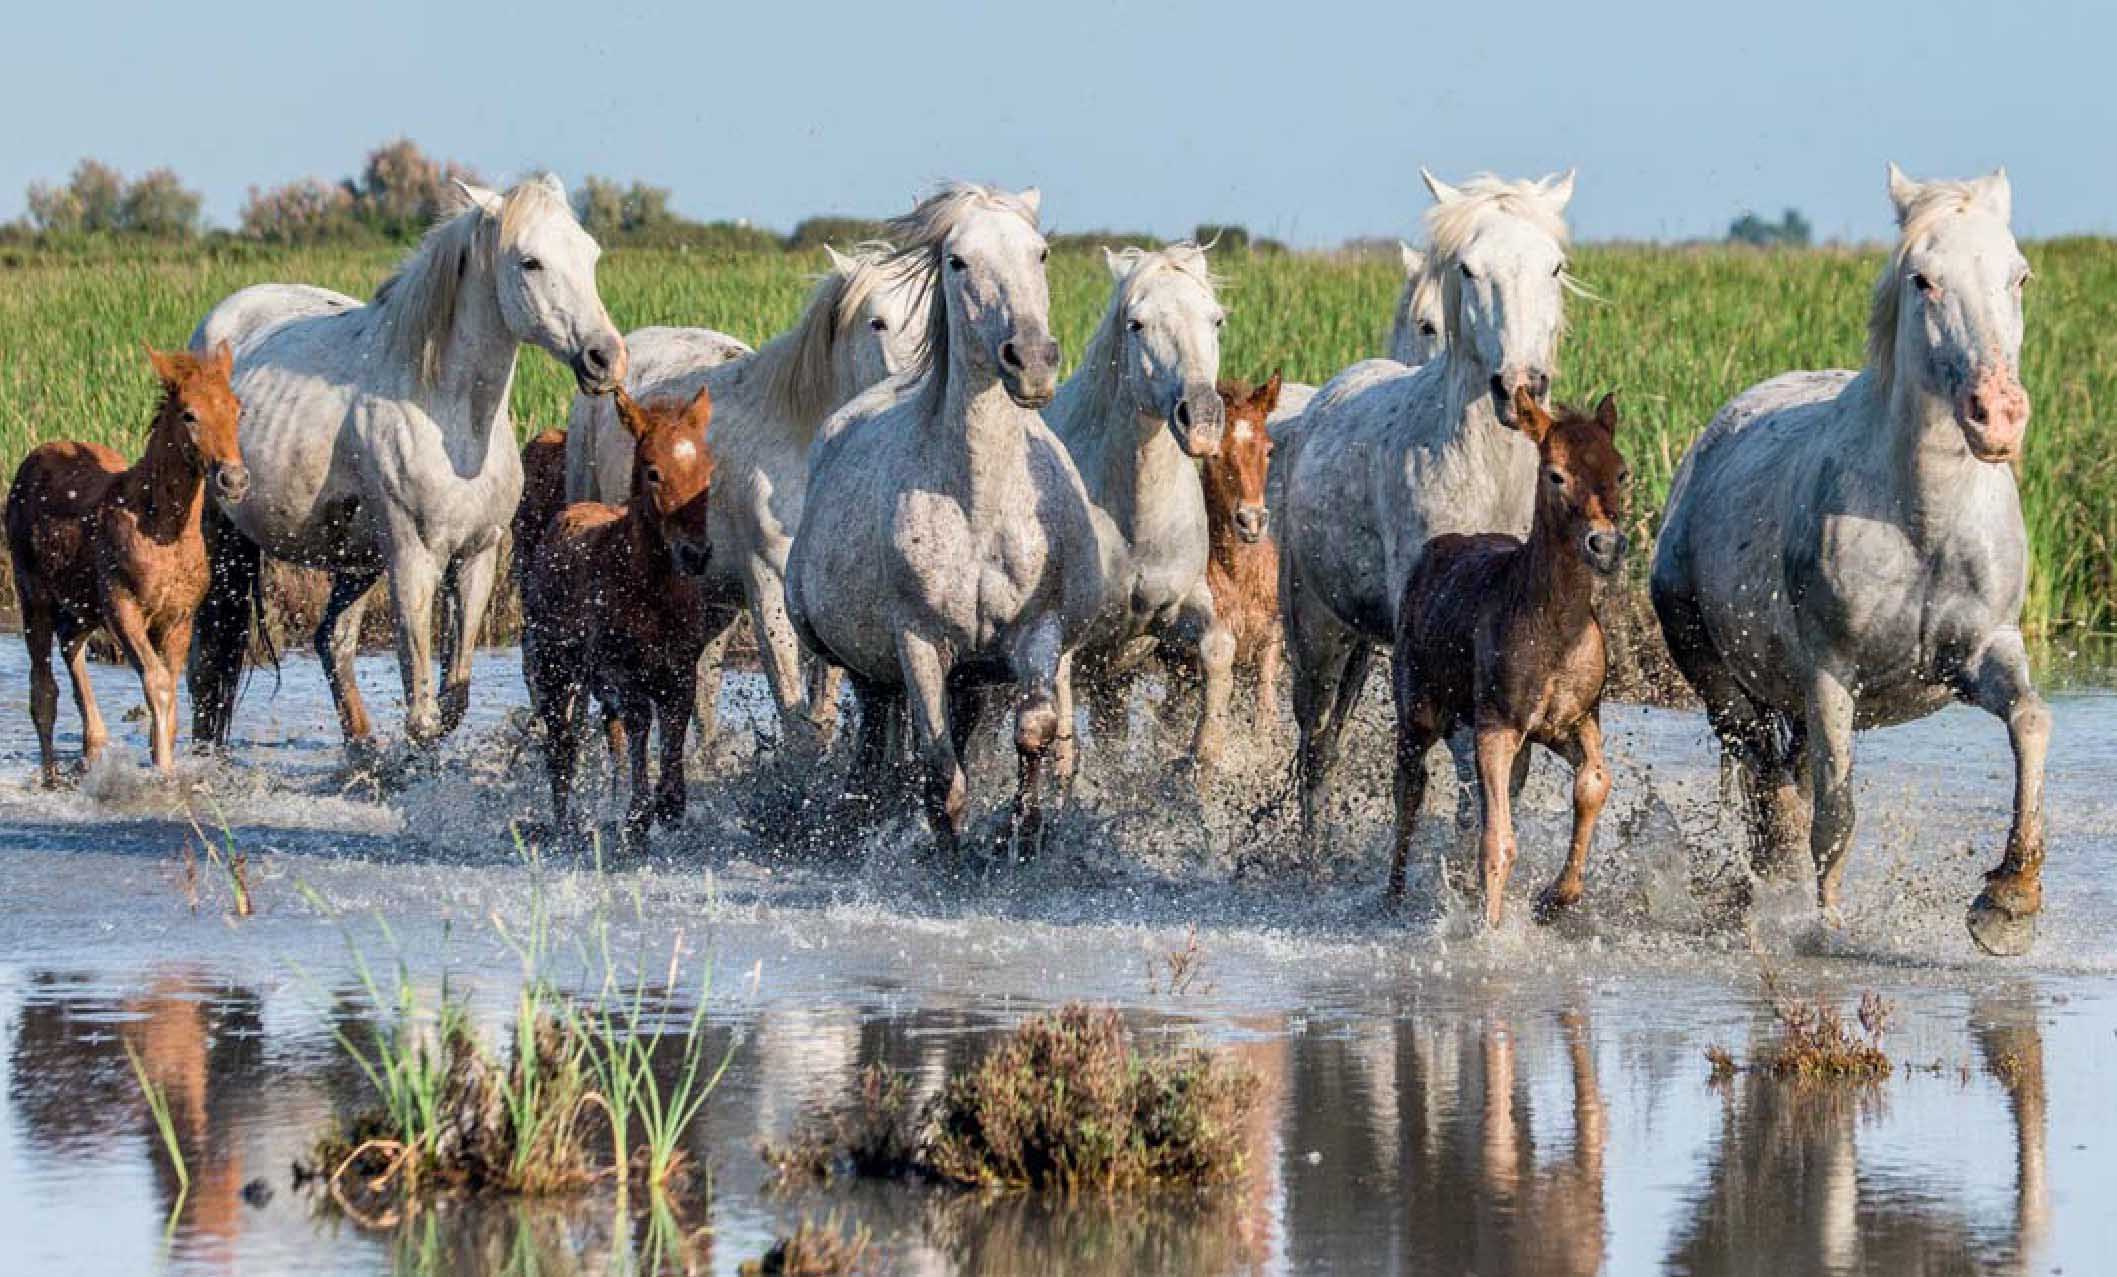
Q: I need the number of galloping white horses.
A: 7